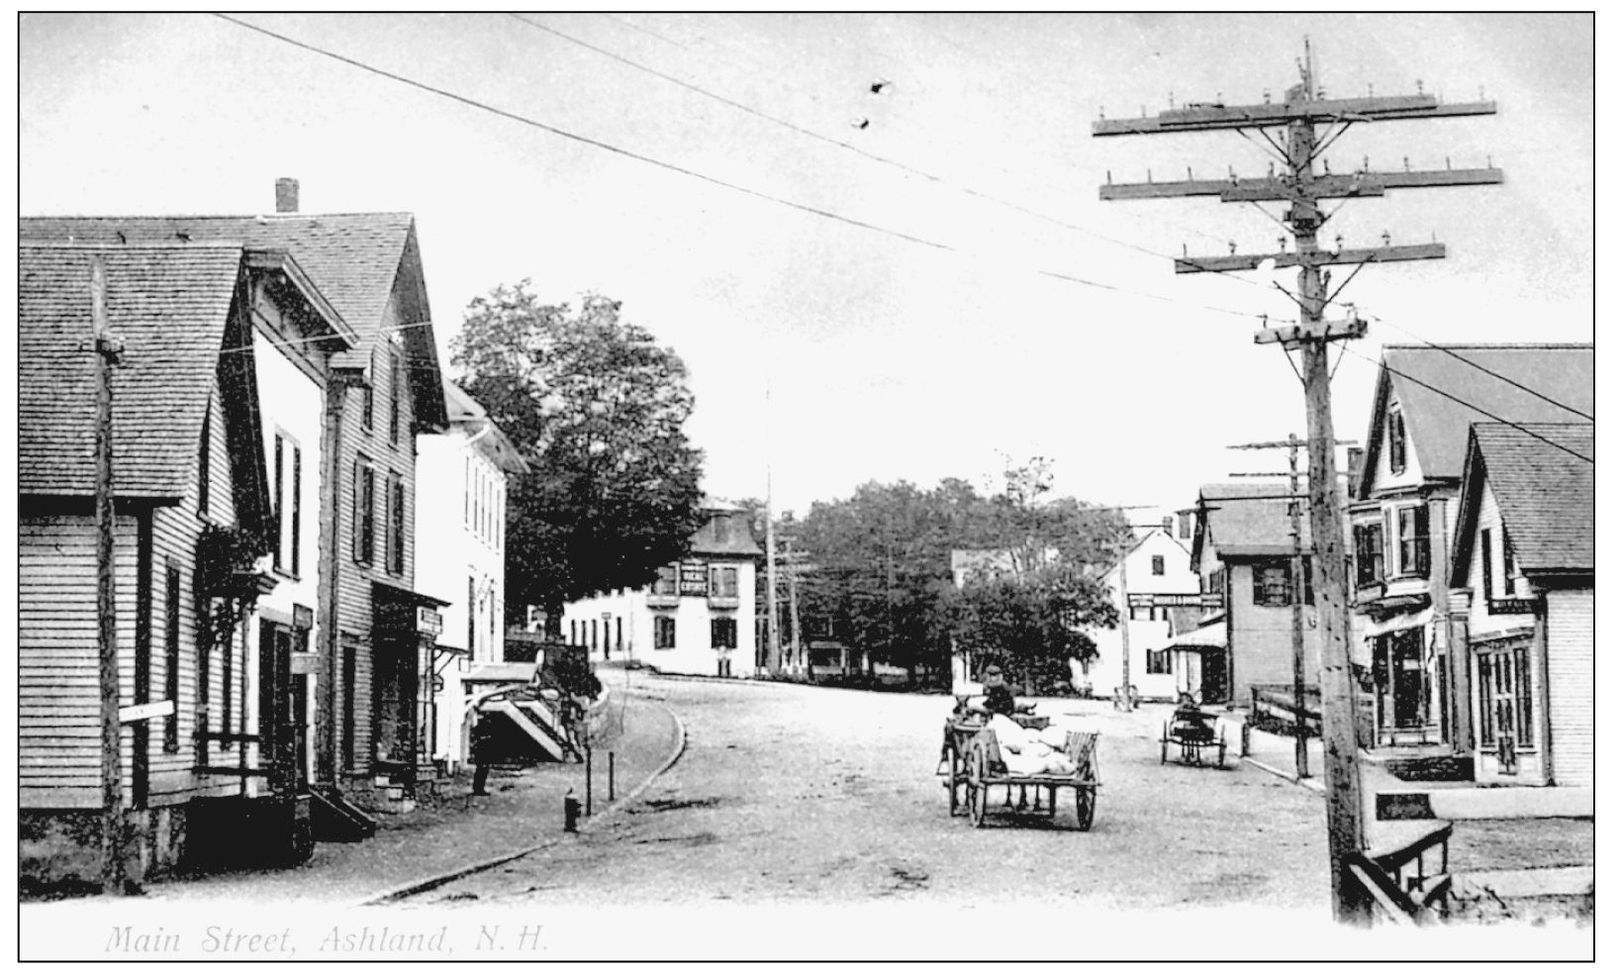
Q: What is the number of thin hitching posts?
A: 2